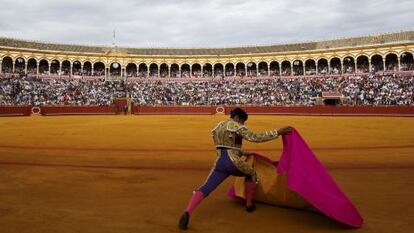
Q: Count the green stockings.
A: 0